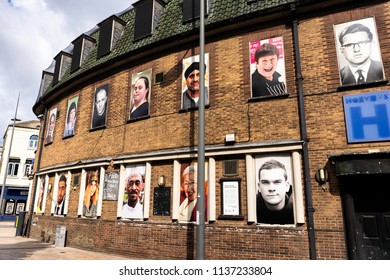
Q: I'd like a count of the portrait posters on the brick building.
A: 13